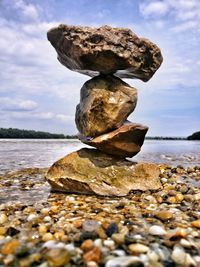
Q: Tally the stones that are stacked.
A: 4